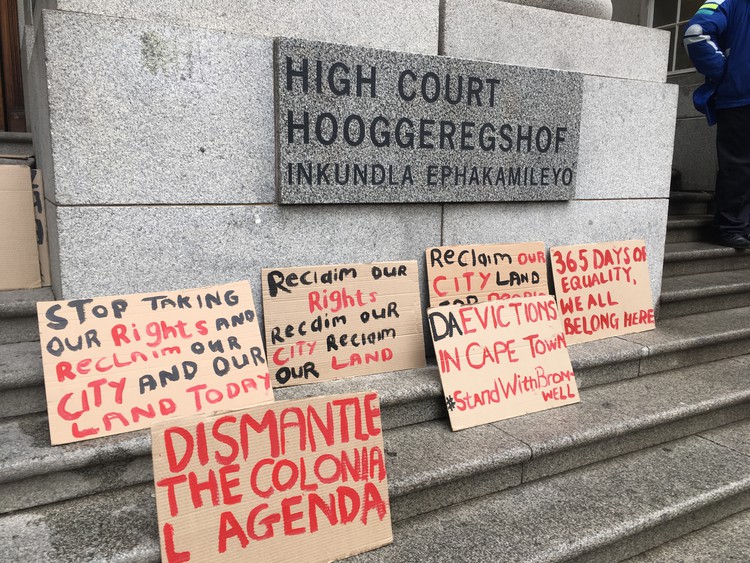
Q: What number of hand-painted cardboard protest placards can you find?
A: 6